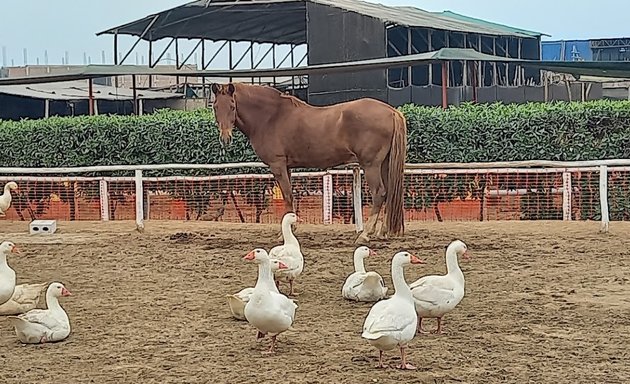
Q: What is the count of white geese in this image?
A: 10